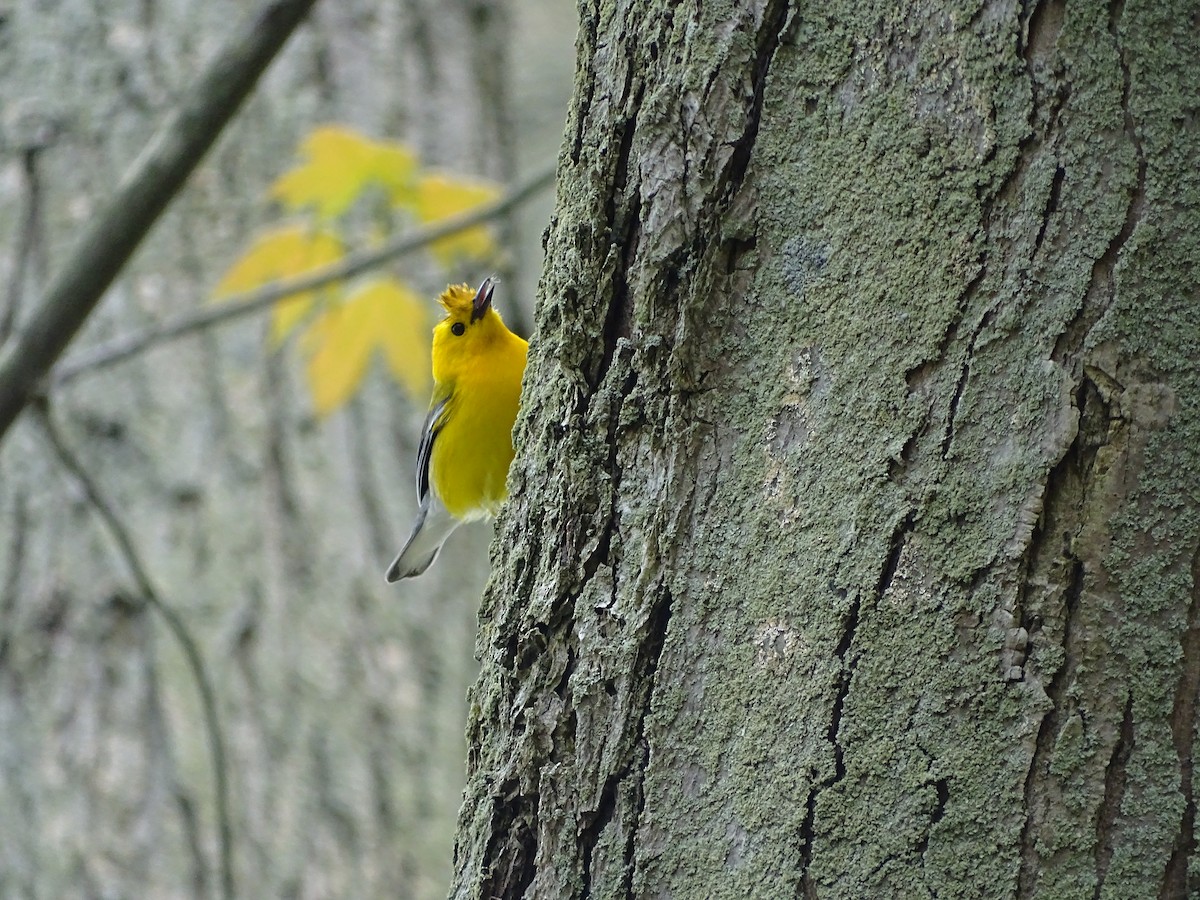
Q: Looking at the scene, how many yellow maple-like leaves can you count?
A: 4